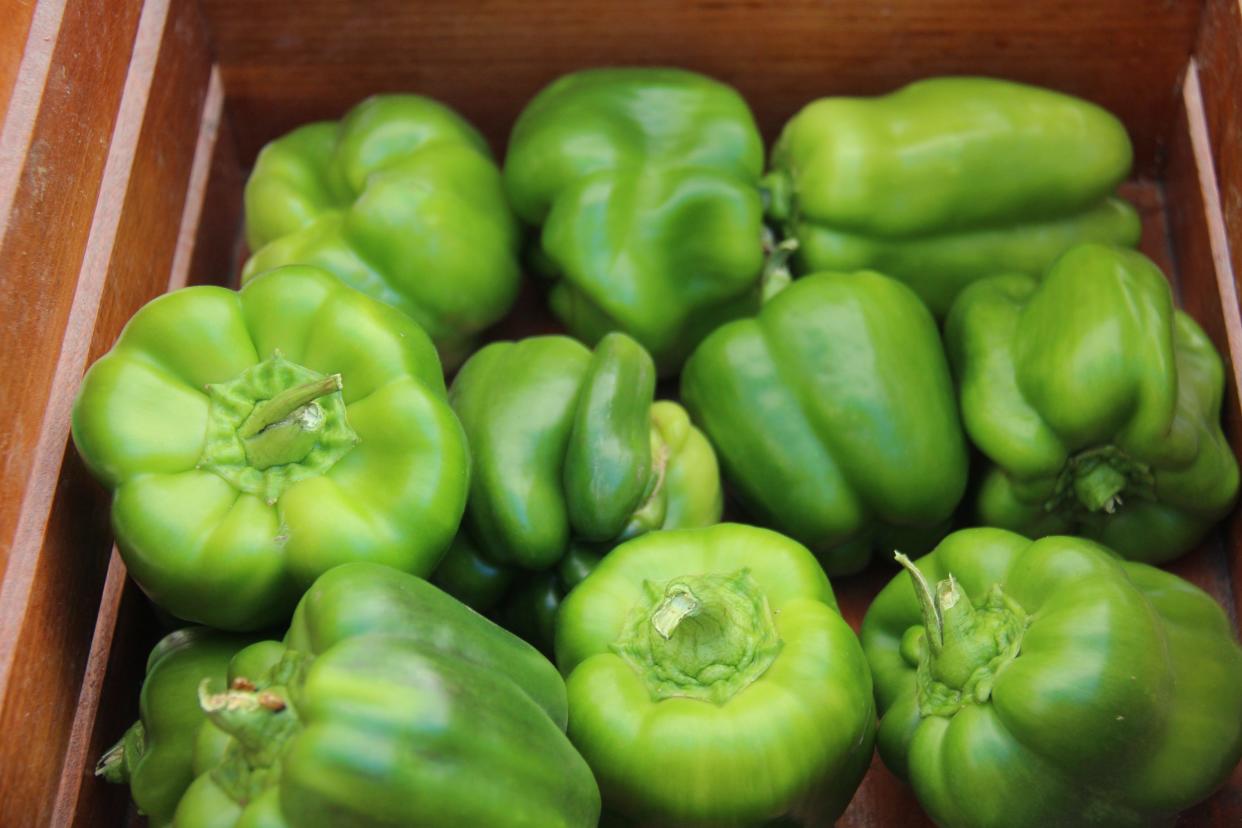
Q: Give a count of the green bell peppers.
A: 11